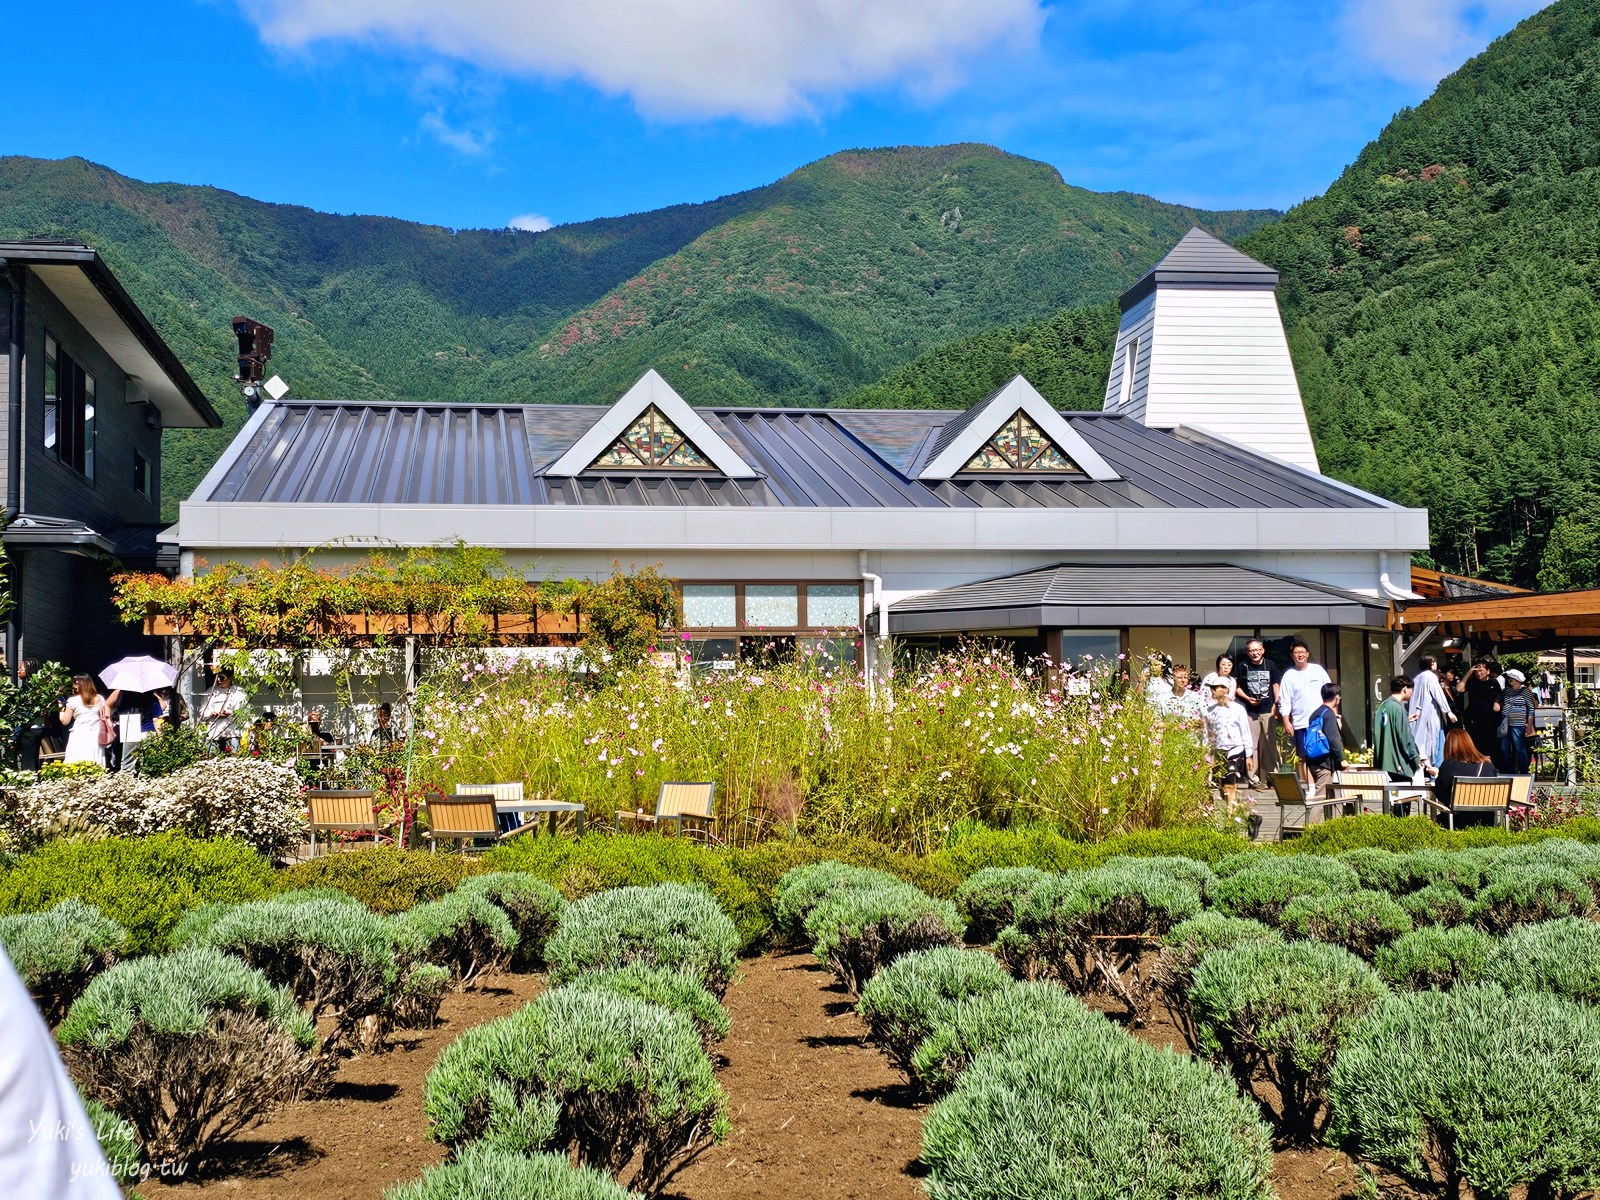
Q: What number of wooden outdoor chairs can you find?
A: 8